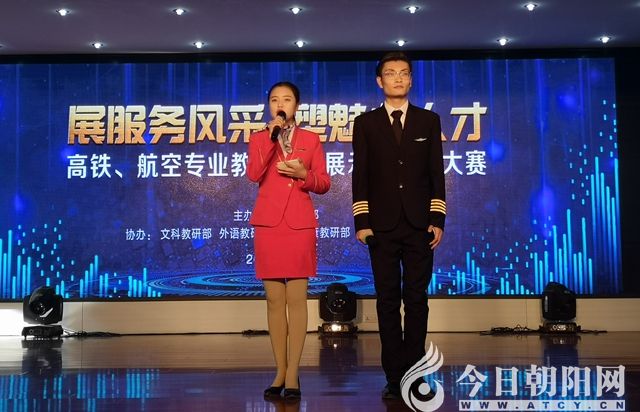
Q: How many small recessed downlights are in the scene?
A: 11